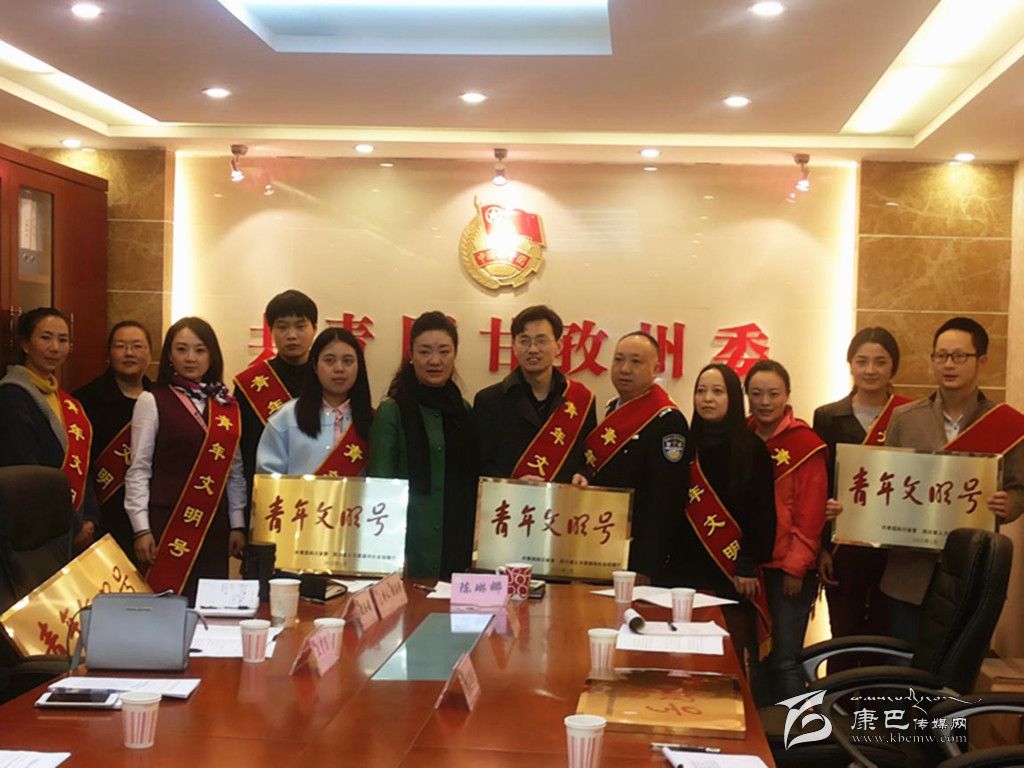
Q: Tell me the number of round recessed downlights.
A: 9